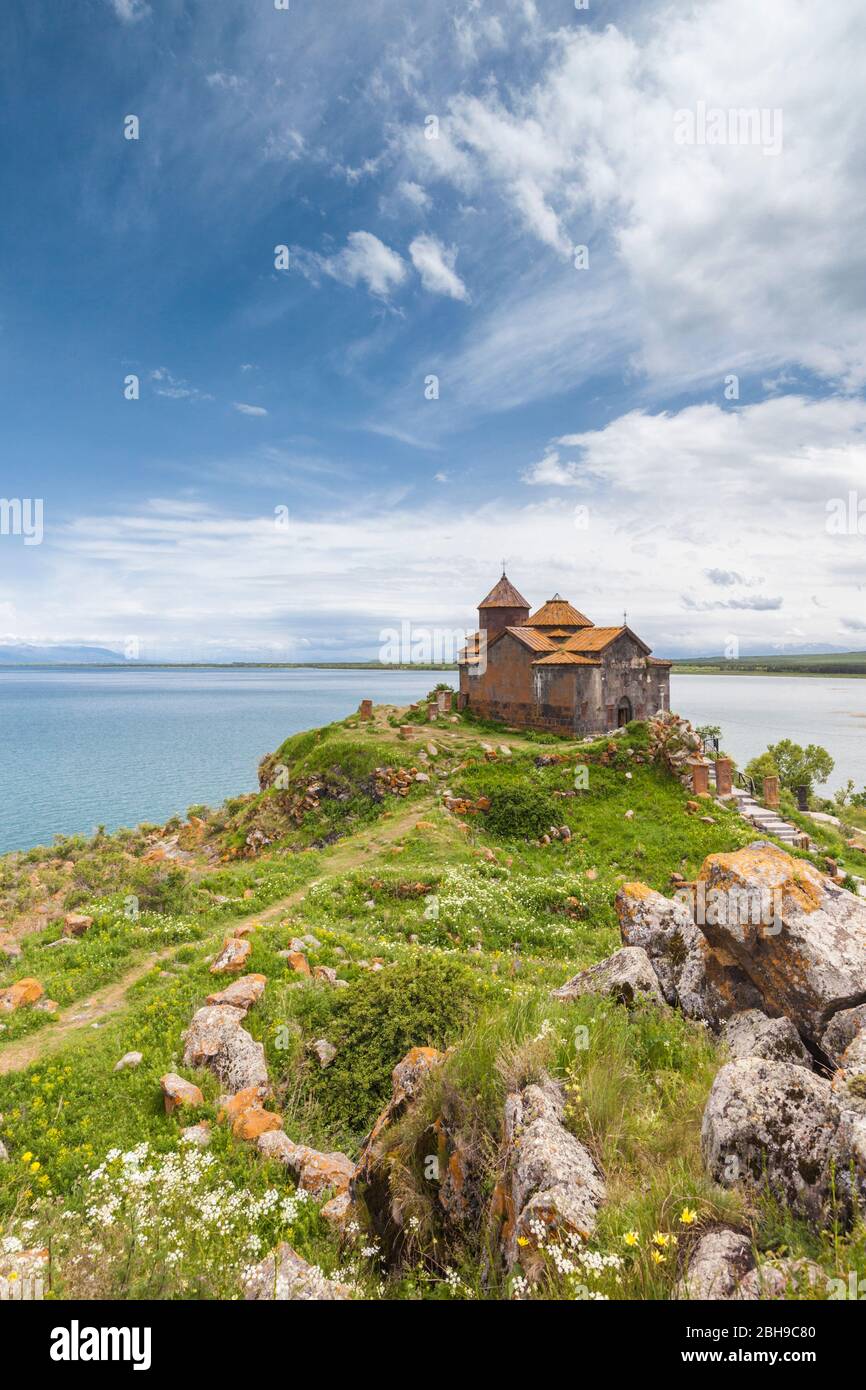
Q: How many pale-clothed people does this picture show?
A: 0